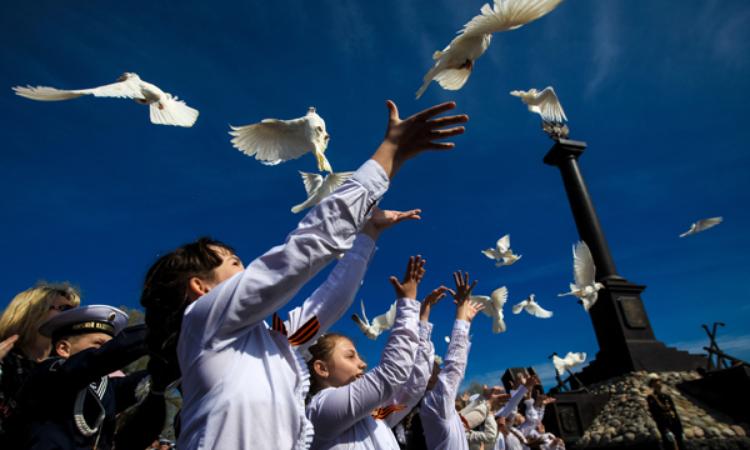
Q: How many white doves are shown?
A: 12